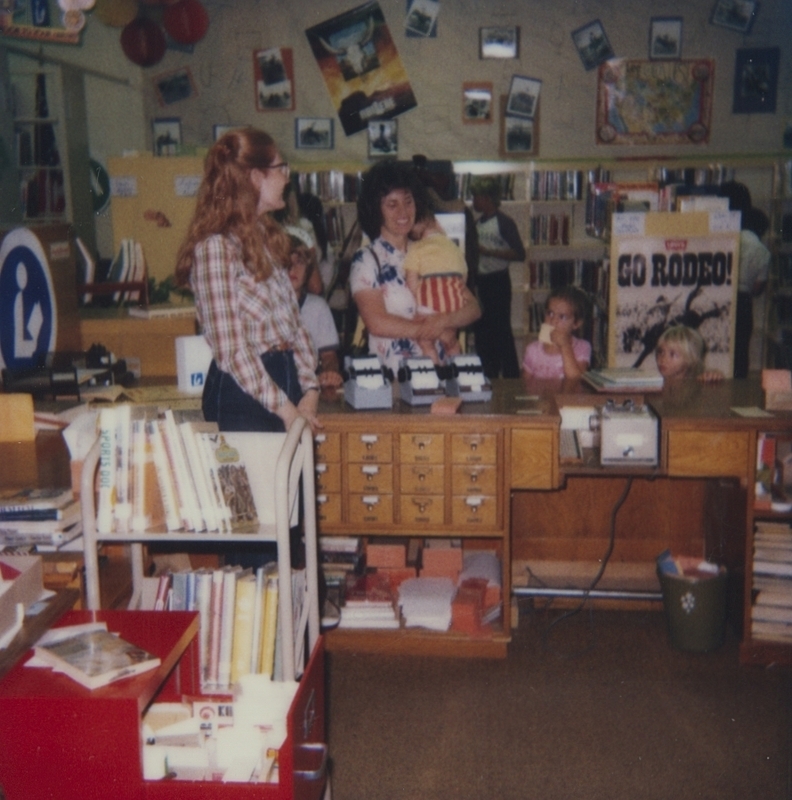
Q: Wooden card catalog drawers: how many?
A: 12